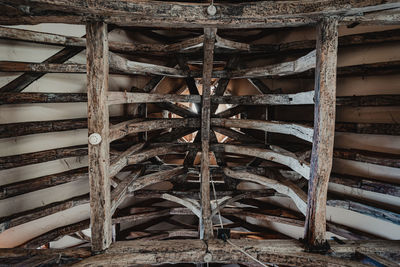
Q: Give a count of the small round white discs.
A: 3